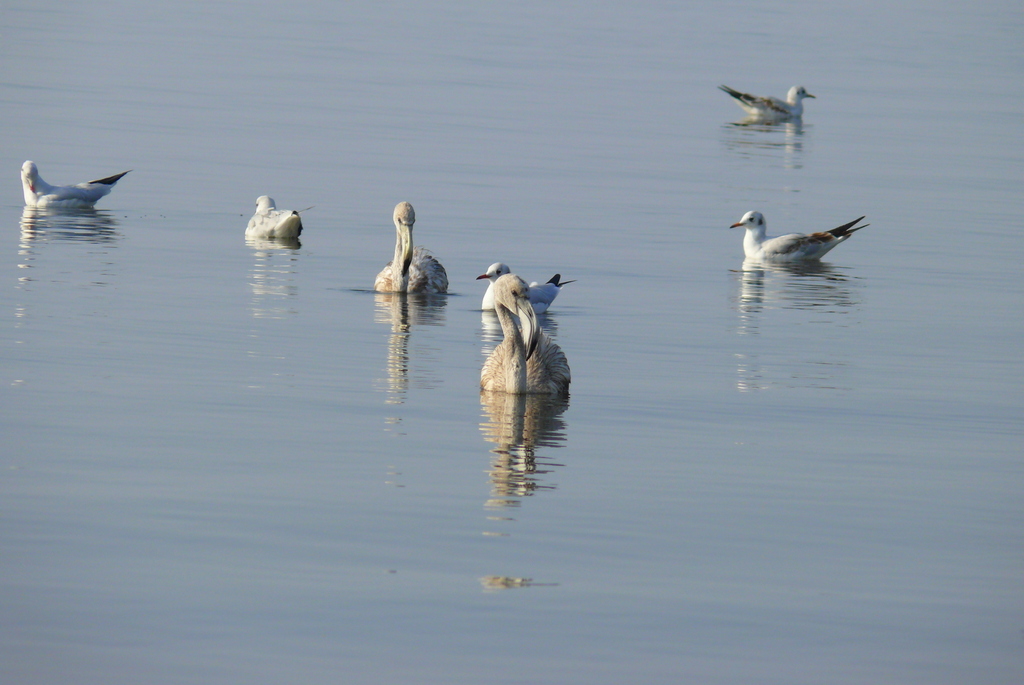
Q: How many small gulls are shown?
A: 5